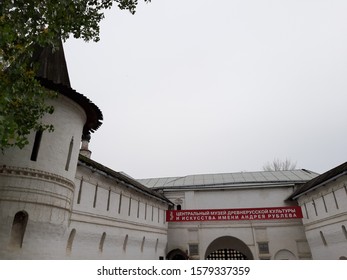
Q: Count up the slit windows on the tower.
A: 2